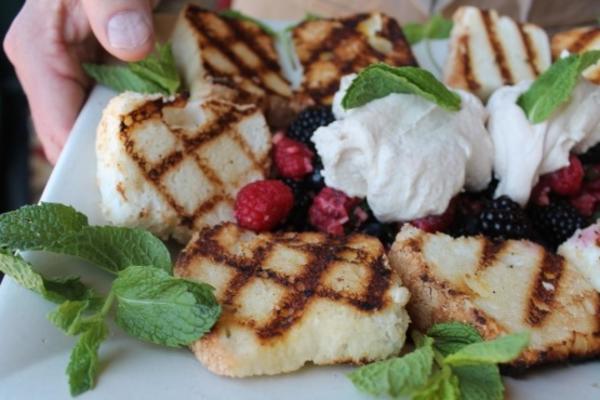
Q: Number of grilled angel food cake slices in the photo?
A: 8